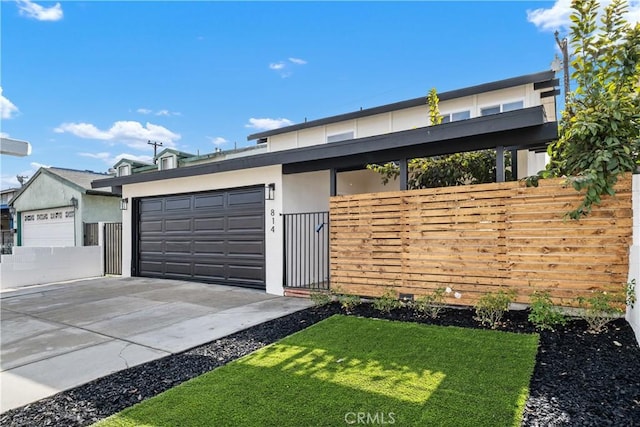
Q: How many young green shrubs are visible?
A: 7